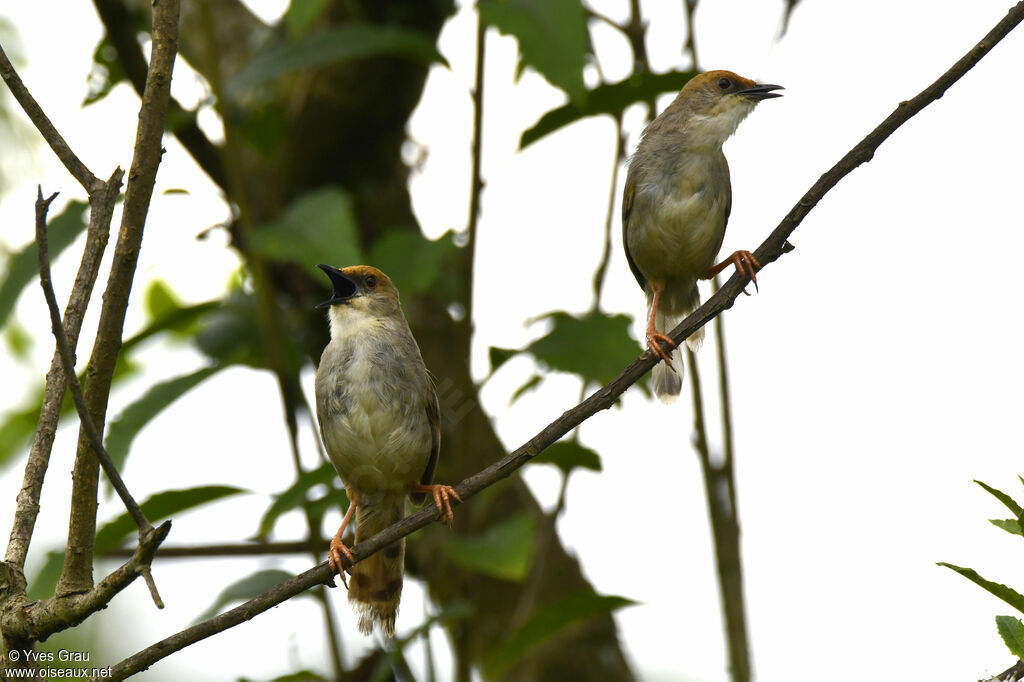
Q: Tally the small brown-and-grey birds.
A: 2